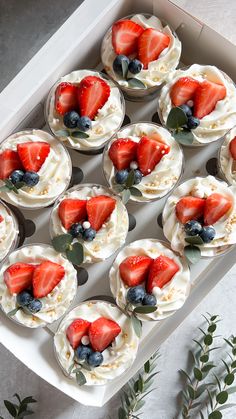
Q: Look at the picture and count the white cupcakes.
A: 12